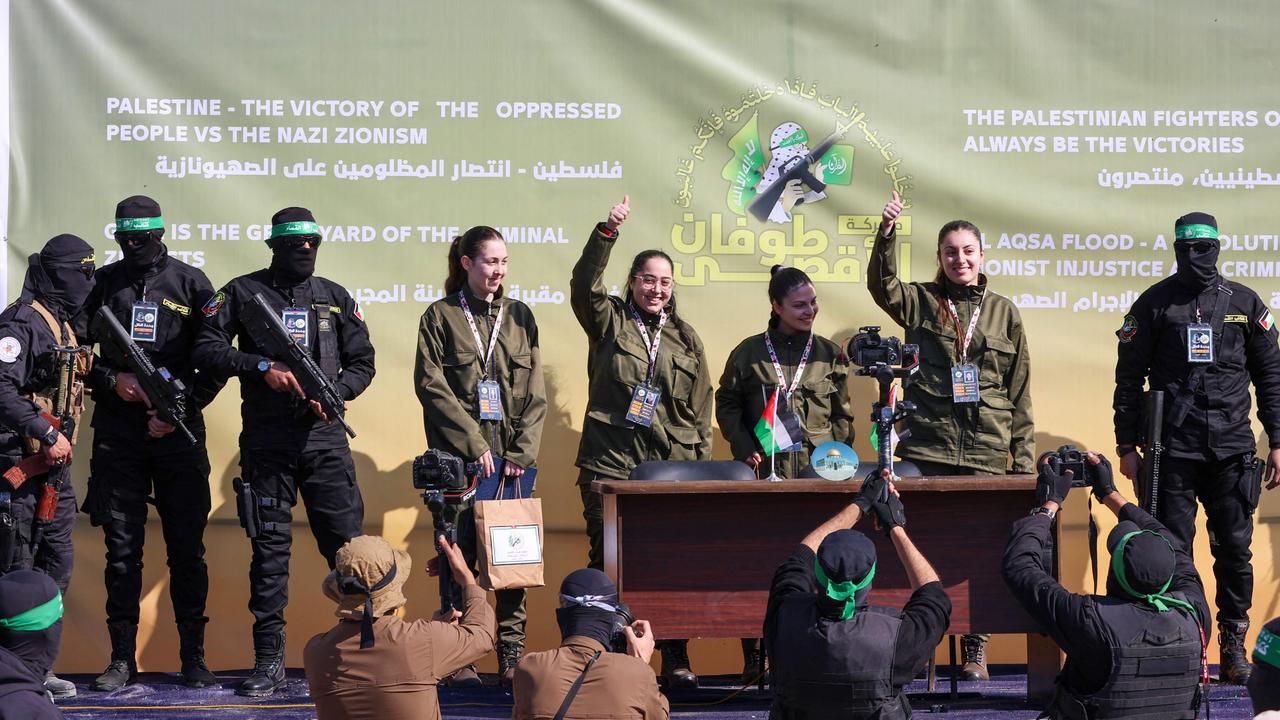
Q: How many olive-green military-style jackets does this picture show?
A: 4